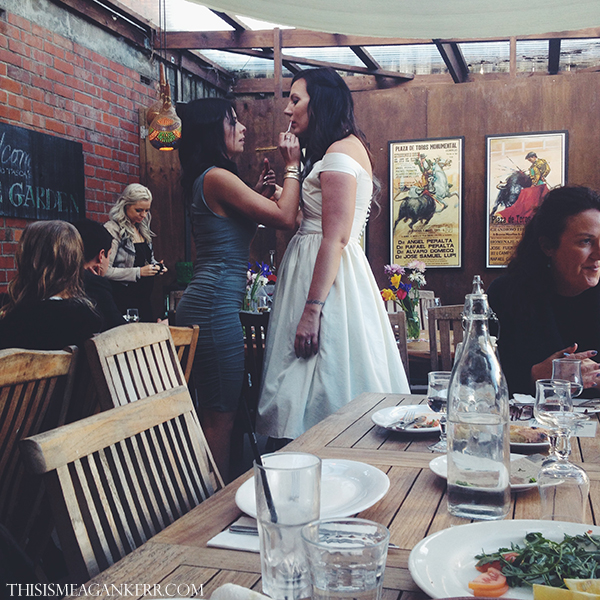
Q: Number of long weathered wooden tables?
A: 1